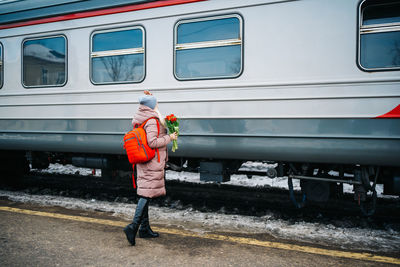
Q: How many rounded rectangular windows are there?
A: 5